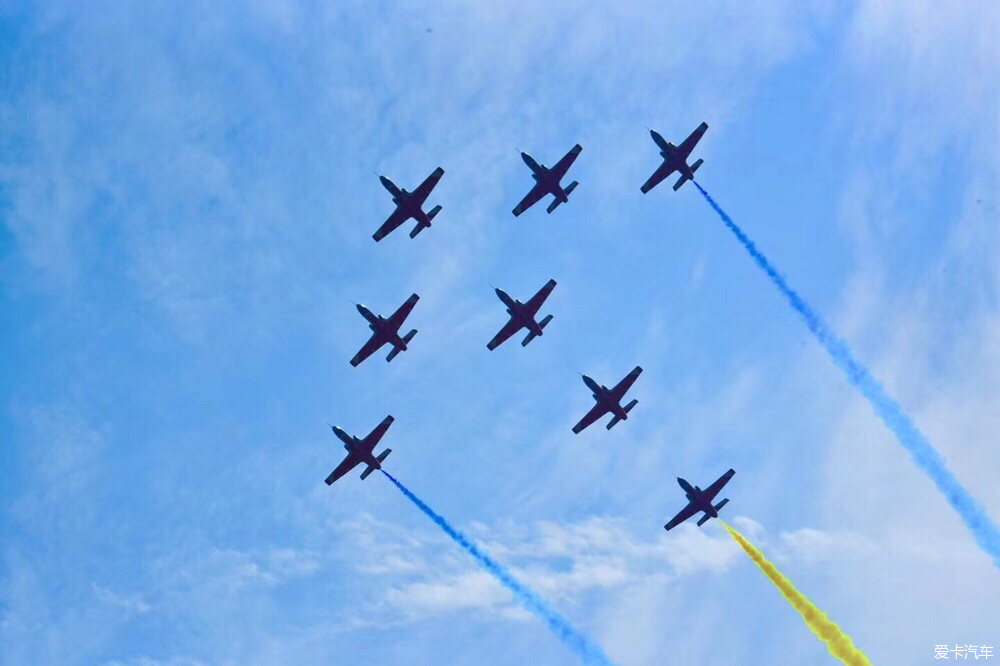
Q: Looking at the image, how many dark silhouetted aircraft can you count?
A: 8